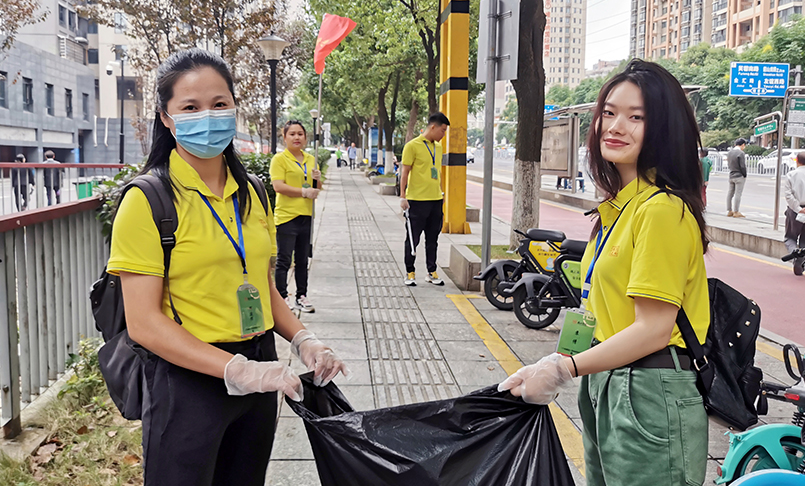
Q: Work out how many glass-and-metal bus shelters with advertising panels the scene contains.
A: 1